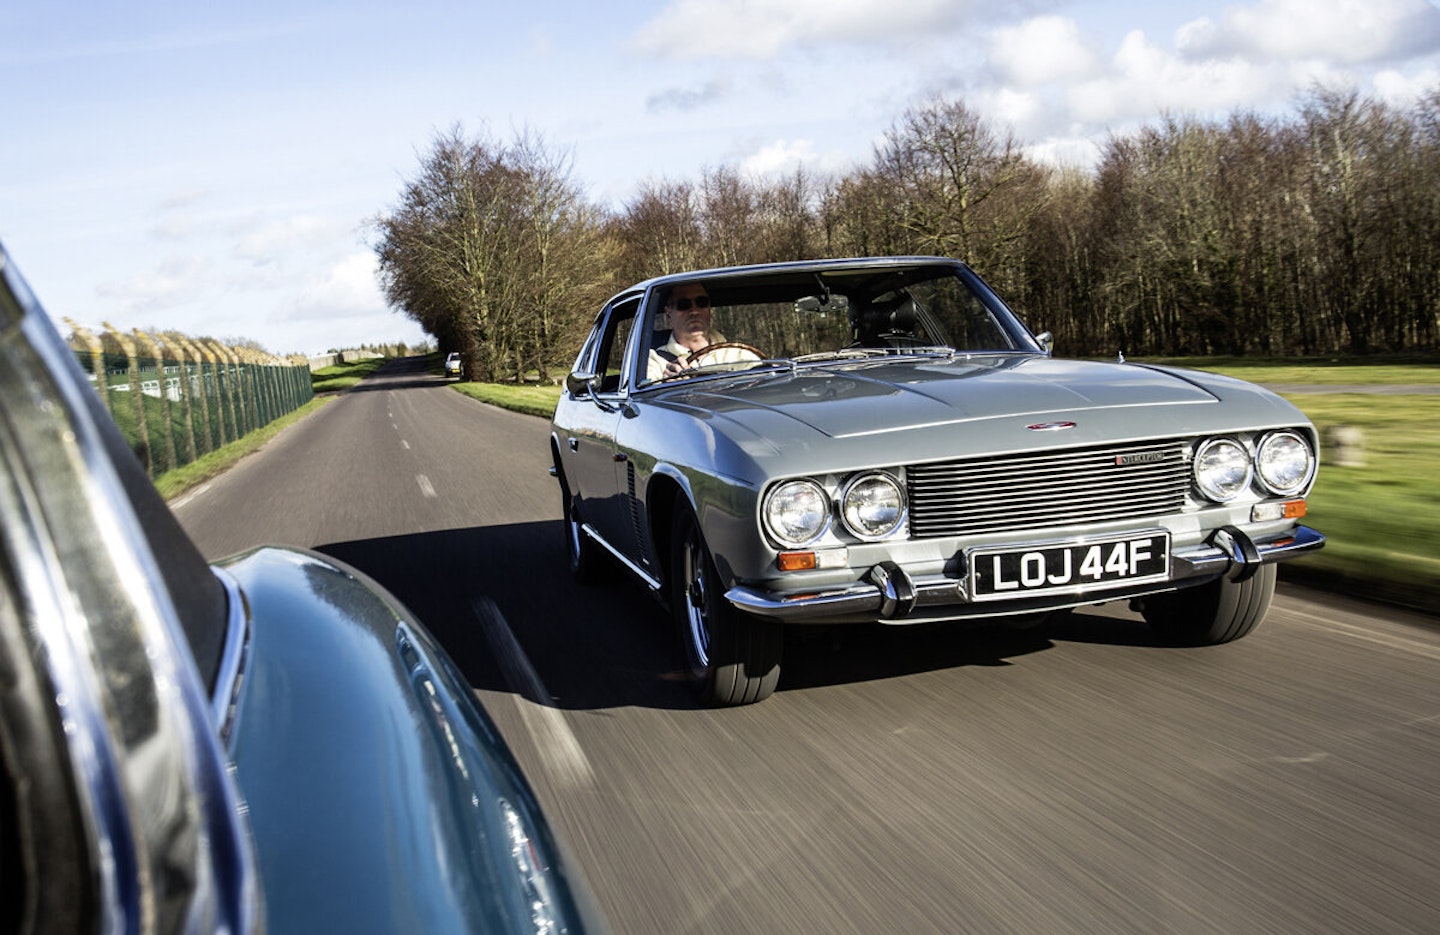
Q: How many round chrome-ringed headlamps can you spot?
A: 4